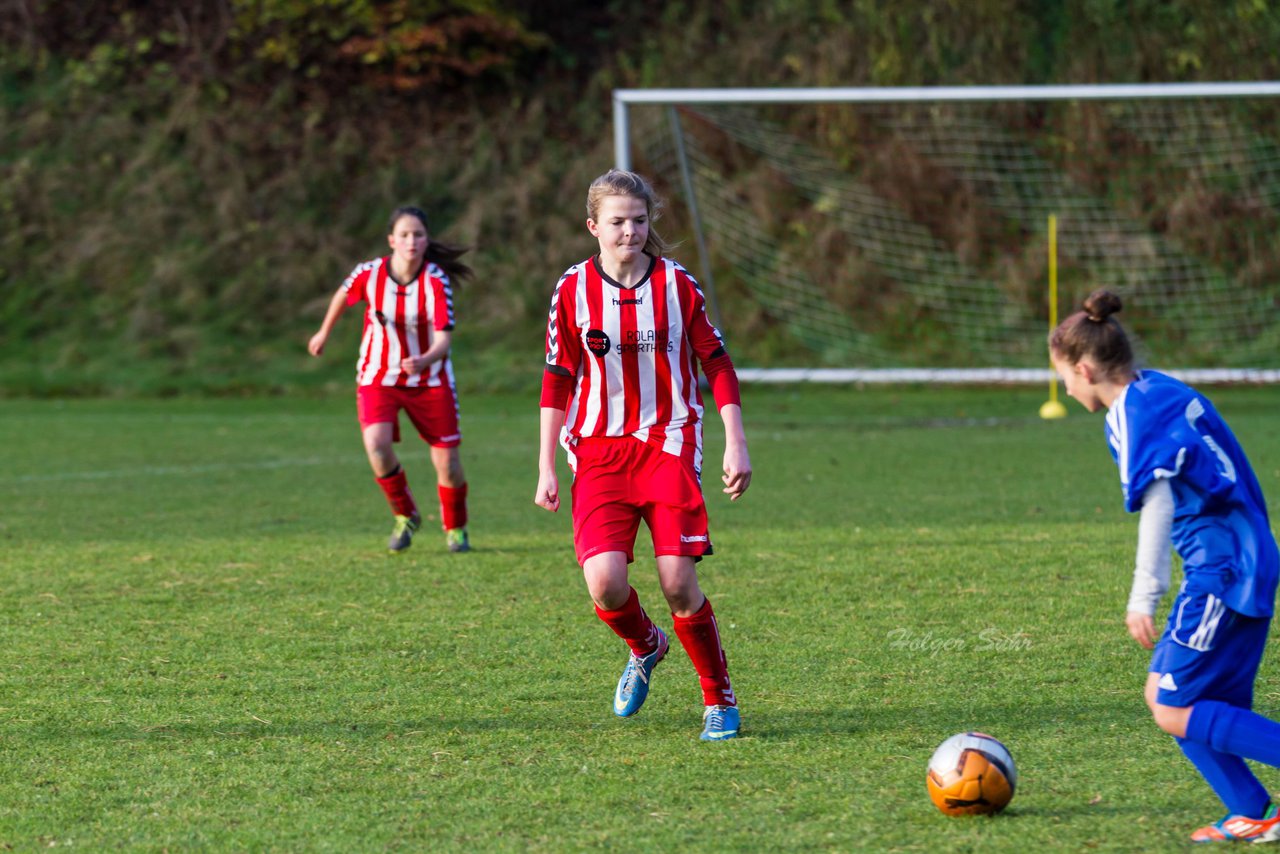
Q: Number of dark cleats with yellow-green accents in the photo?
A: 2